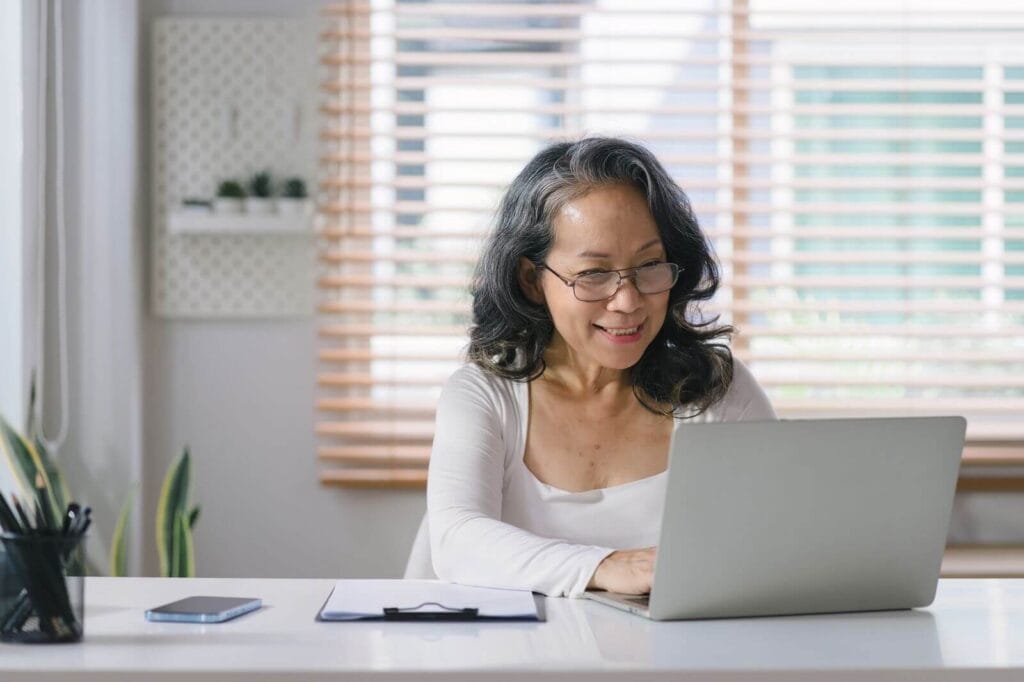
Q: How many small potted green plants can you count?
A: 3